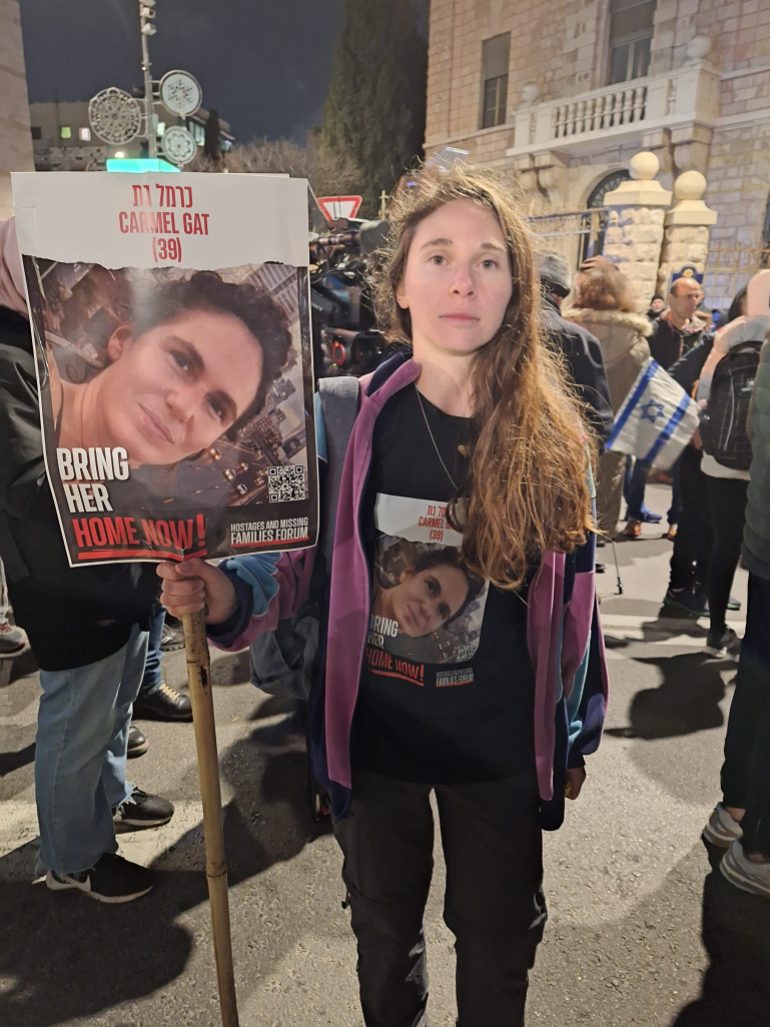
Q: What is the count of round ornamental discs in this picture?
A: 3